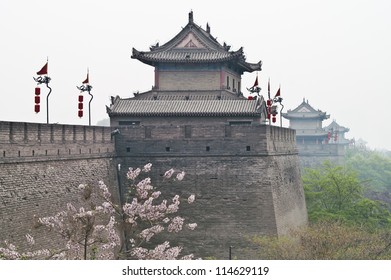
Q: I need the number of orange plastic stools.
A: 0